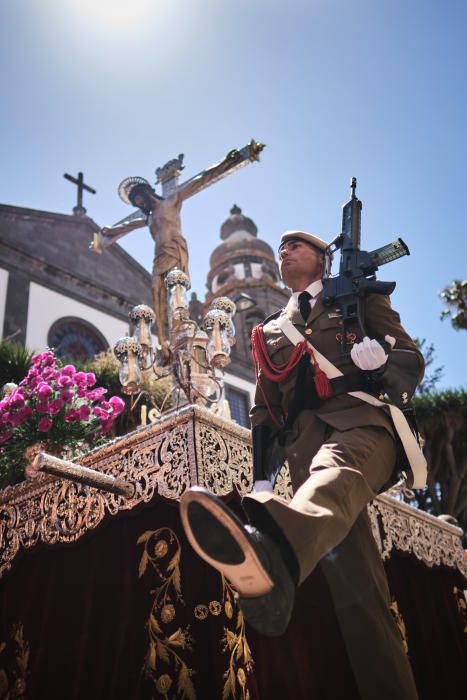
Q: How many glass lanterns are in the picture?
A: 5